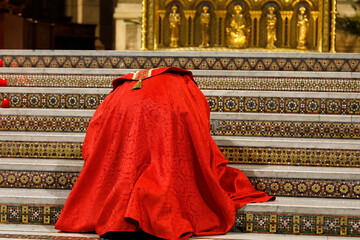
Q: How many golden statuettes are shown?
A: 5